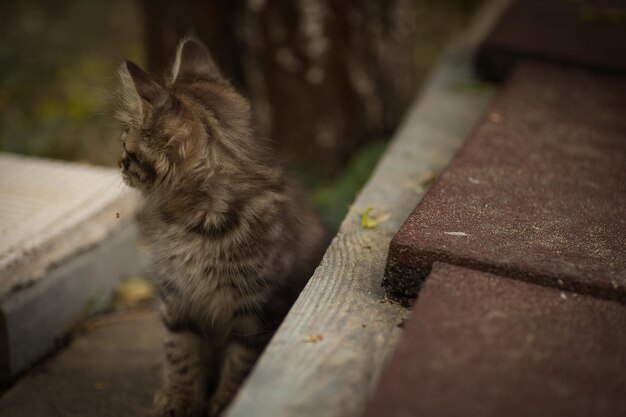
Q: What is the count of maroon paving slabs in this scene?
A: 3